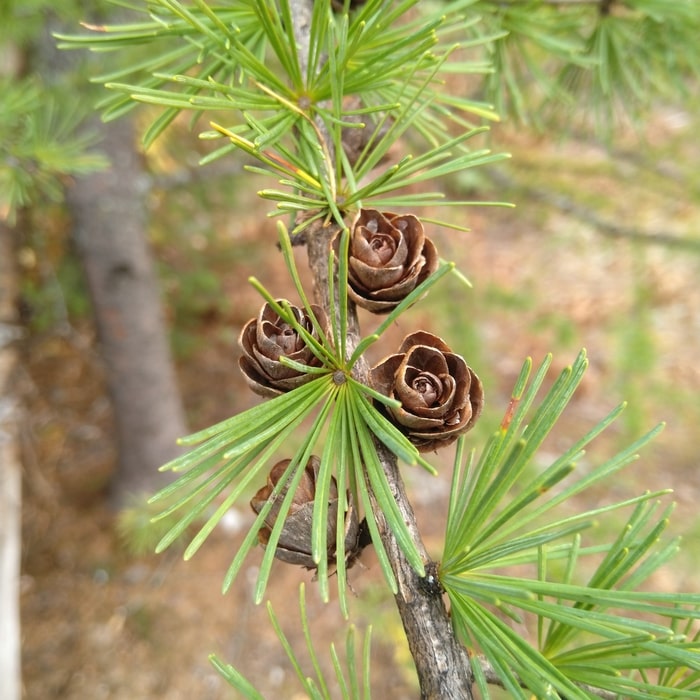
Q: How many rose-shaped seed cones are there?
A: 4